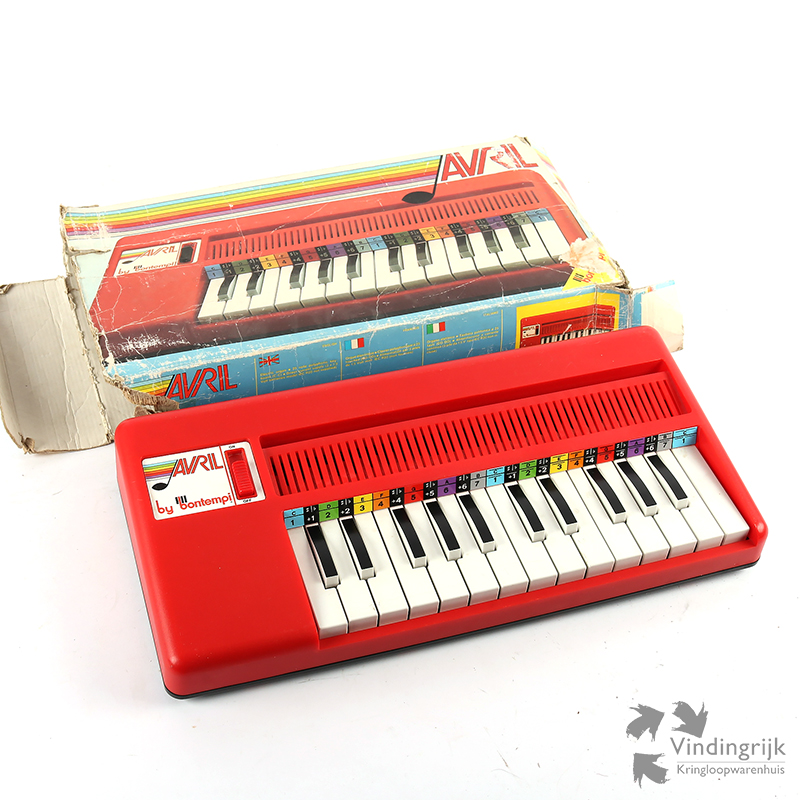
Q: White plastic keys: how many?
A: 15